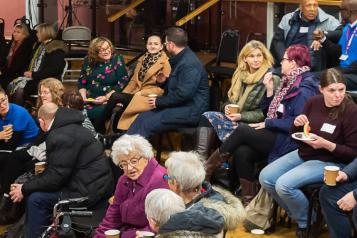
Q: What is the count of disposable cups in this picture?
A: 8